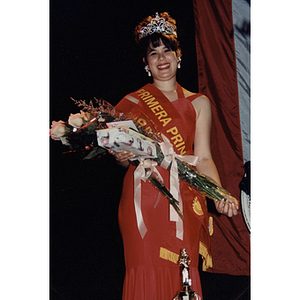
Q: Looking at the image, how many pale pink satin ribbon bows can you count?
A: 2